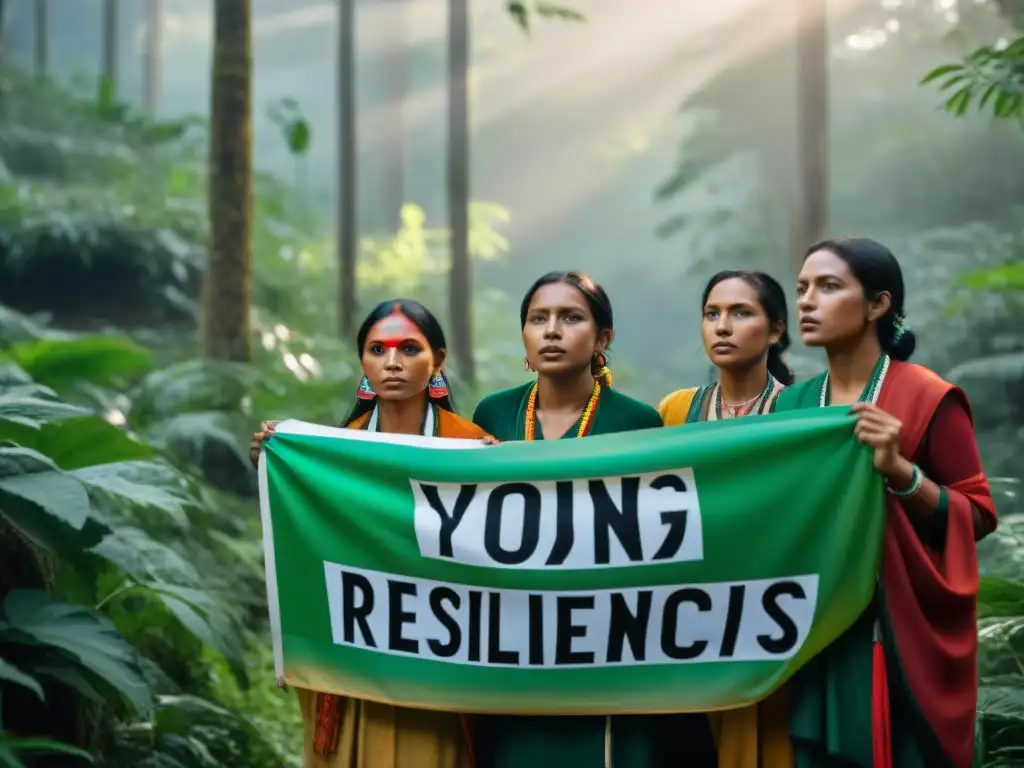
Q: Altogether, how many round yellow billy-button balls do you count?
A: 0